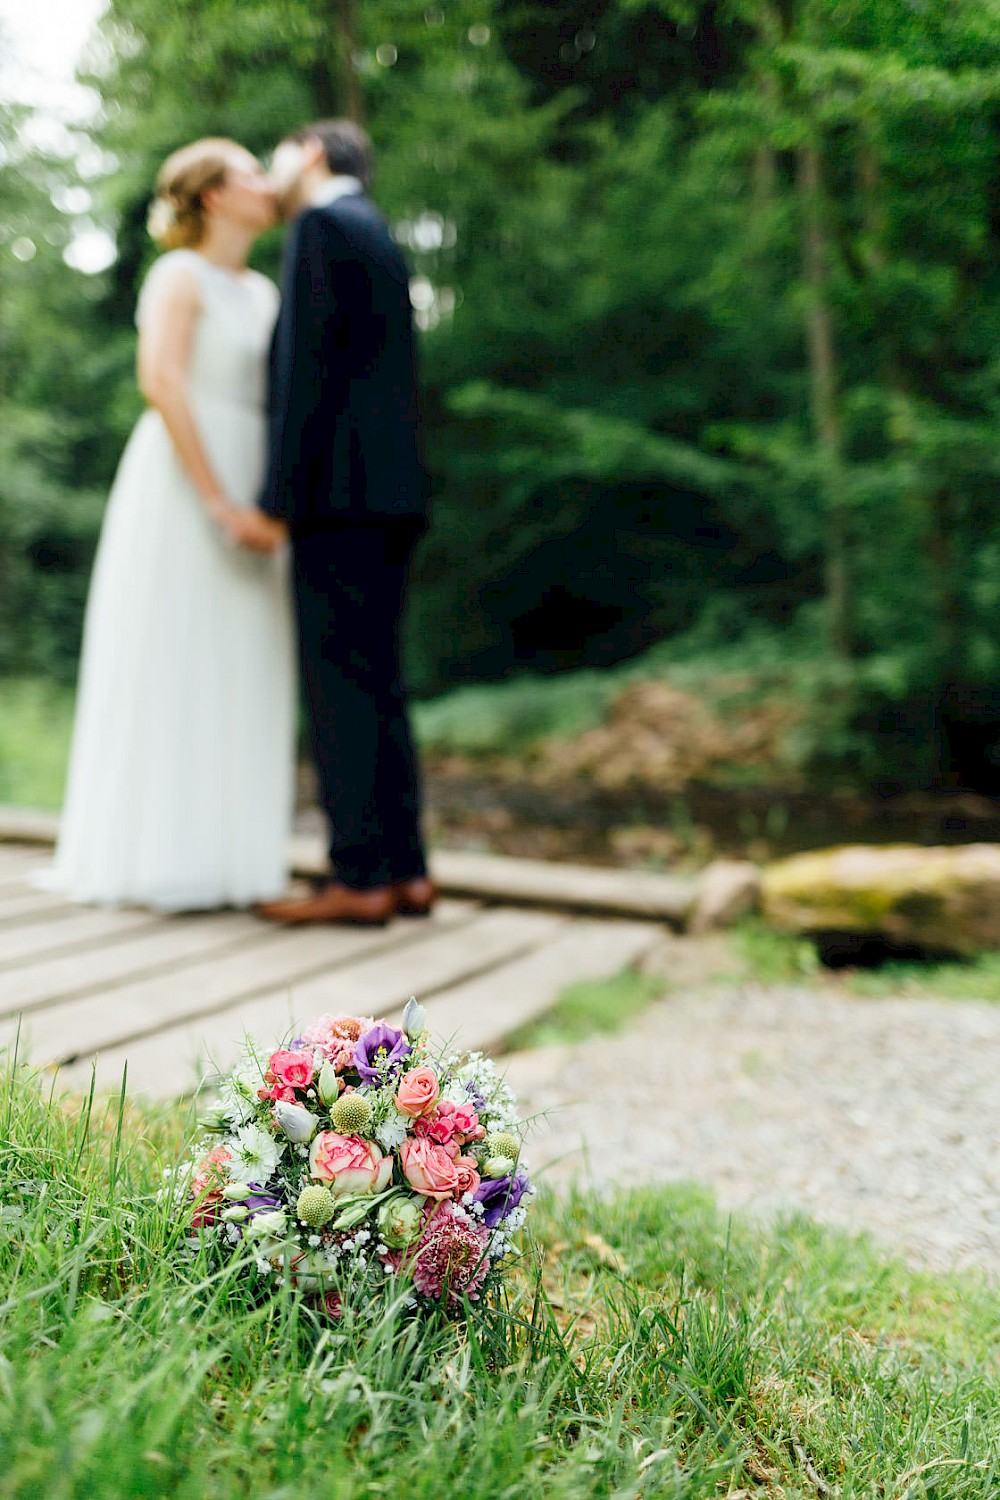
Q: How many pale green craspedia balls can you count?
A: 3